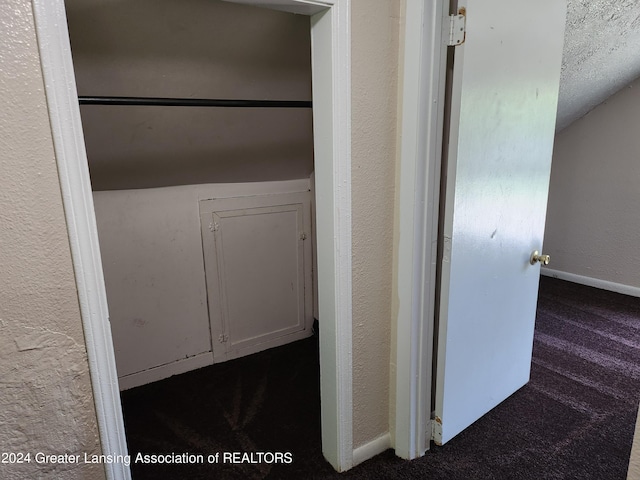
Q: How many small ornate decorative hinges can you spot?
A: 2